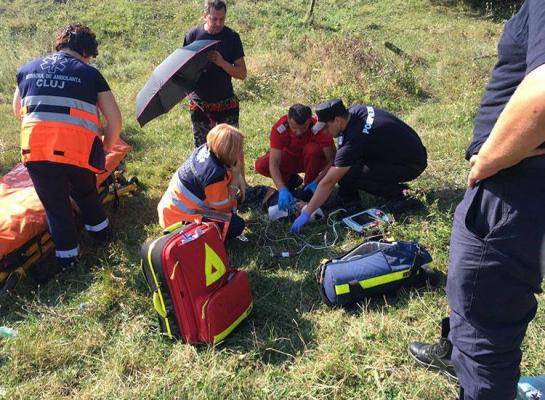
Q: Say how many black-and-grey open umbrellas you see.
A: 1